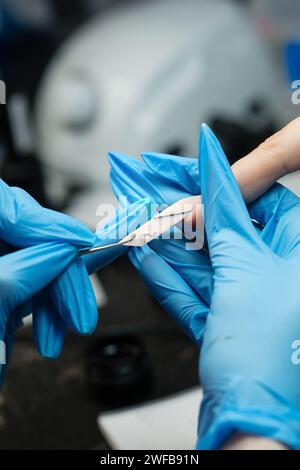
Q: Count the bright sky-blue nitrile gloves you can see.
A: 2